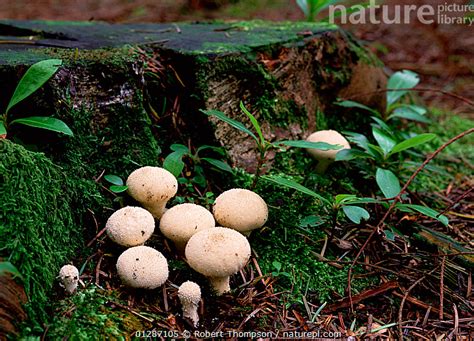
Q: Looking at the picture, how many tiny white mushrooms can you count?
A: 2